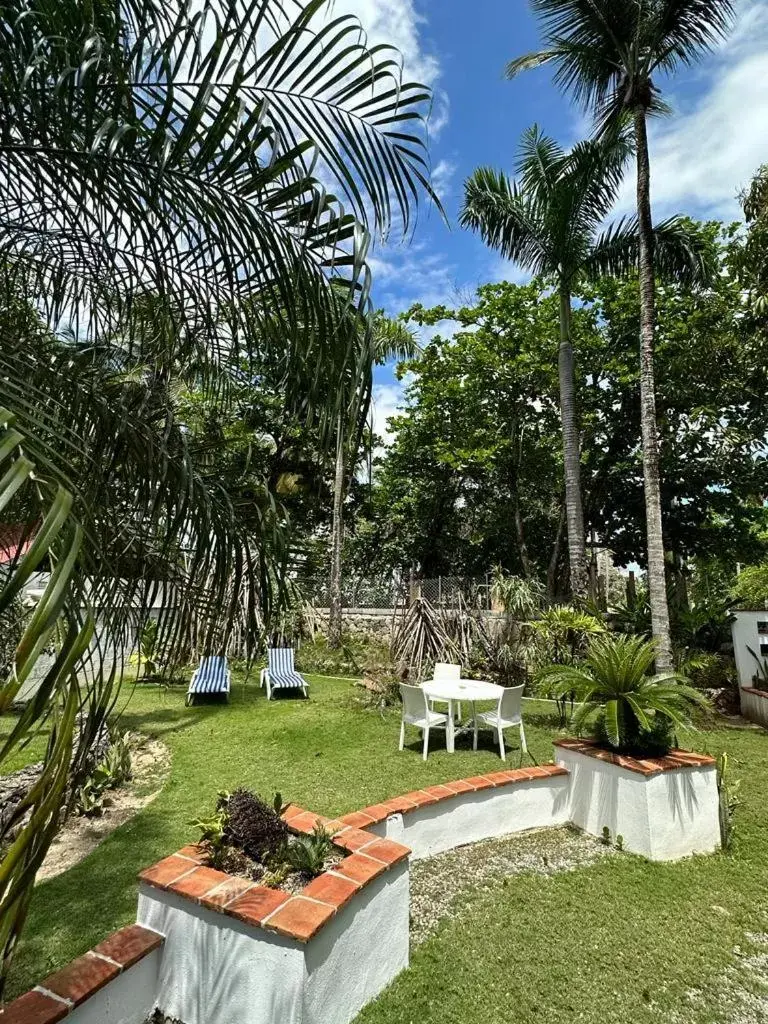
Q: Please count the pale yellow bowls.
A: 0